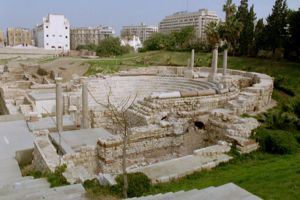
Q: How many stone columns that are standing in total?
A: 5